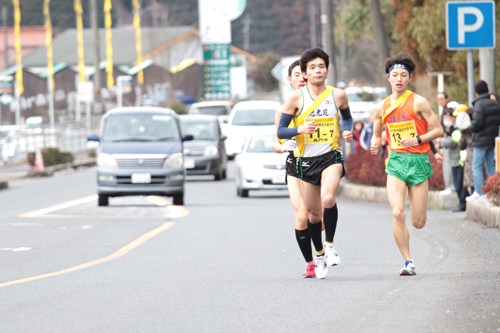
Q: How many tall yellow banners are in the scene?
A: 5